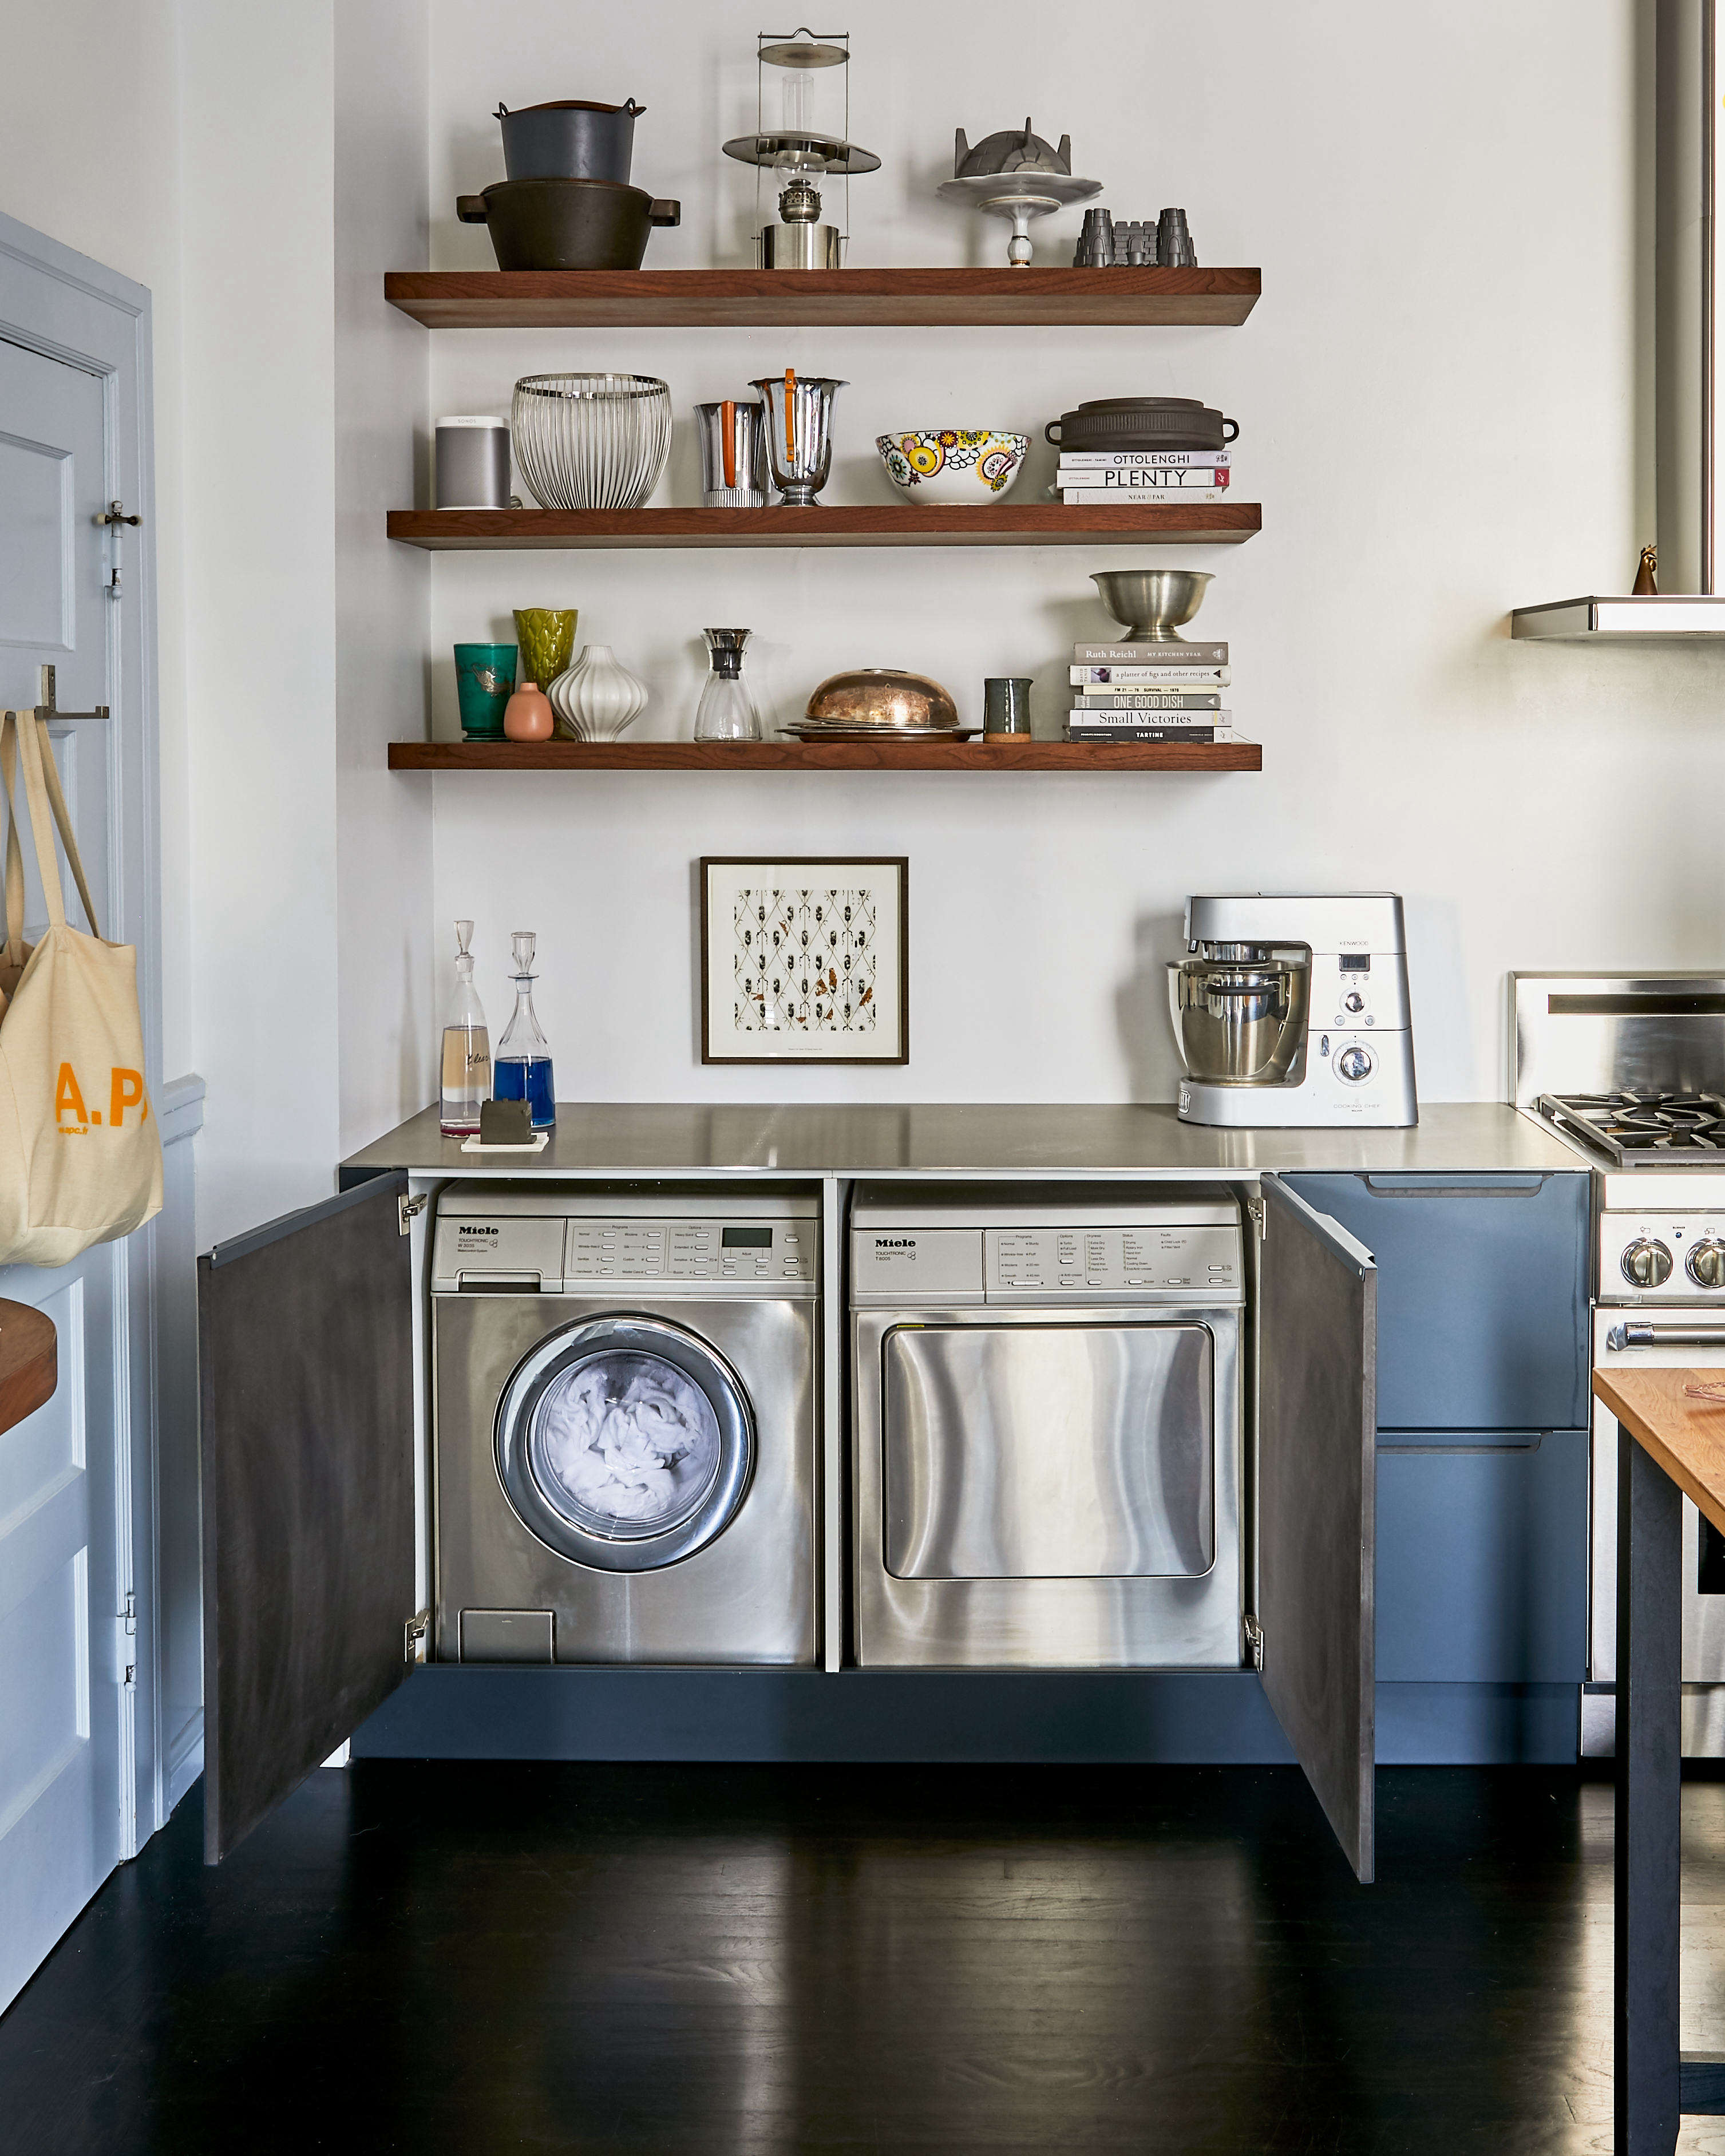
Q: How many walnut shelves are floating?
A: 3